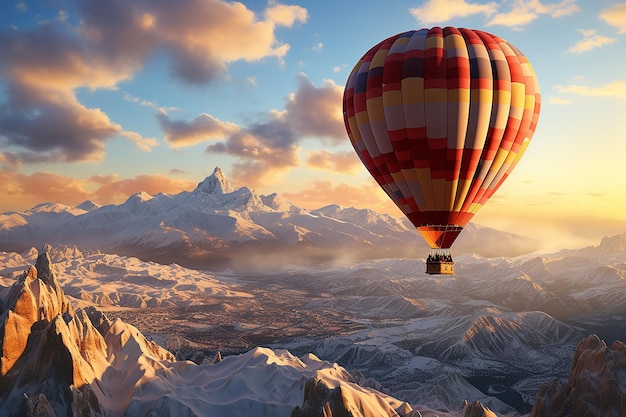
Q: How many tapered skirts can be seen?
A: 1